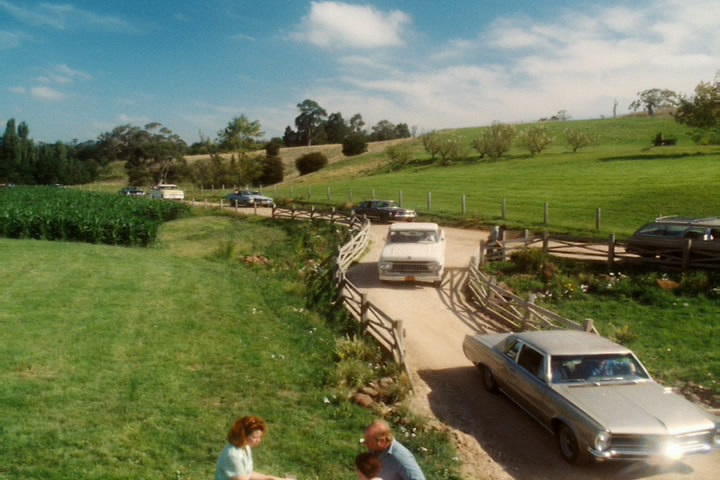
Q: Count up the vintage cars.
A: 7